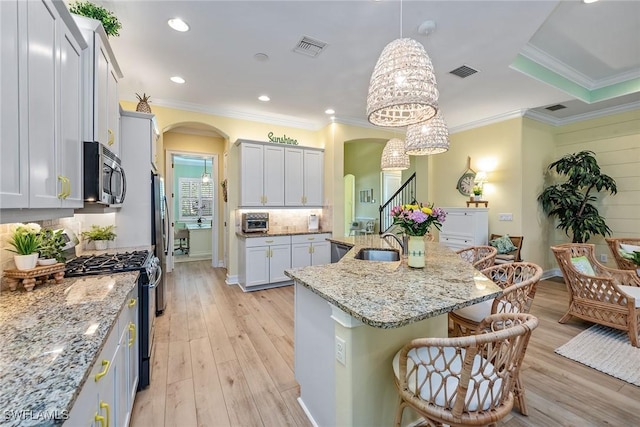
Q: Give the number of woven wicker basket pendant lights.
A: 3